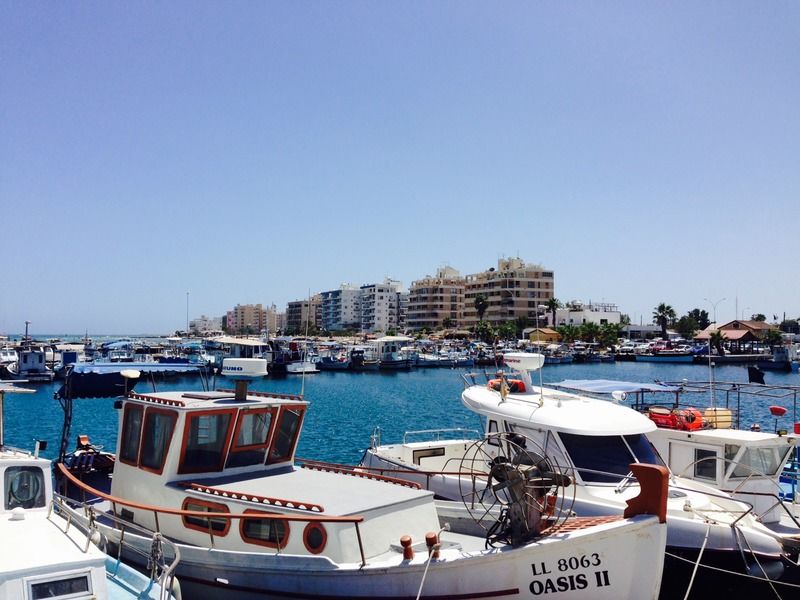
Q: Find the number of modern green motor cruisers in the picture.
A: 0